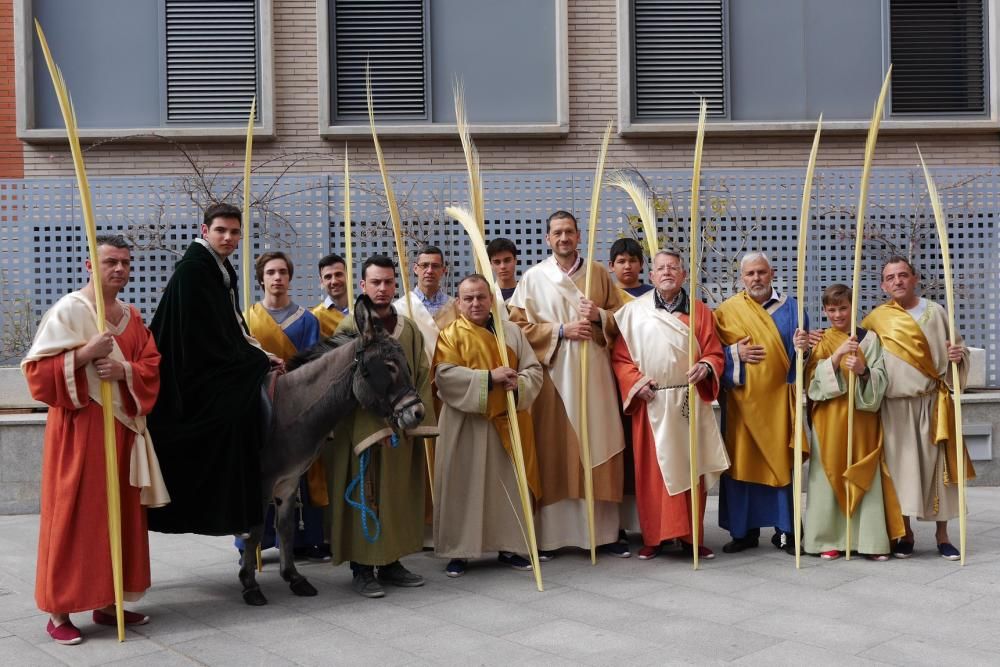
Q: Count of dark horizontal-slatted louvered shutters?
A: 4